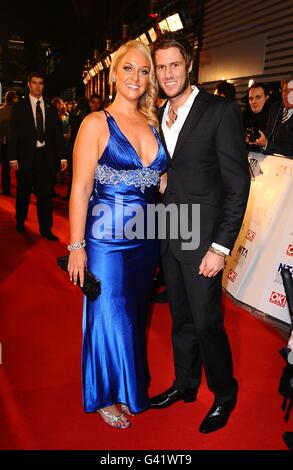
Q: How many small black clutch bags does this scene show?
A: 1